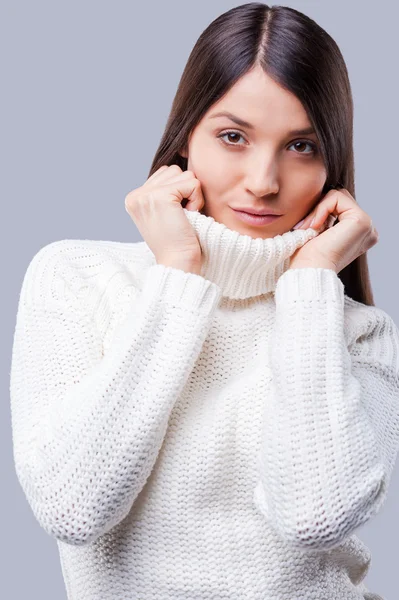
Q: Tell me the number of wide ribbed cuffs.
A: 2